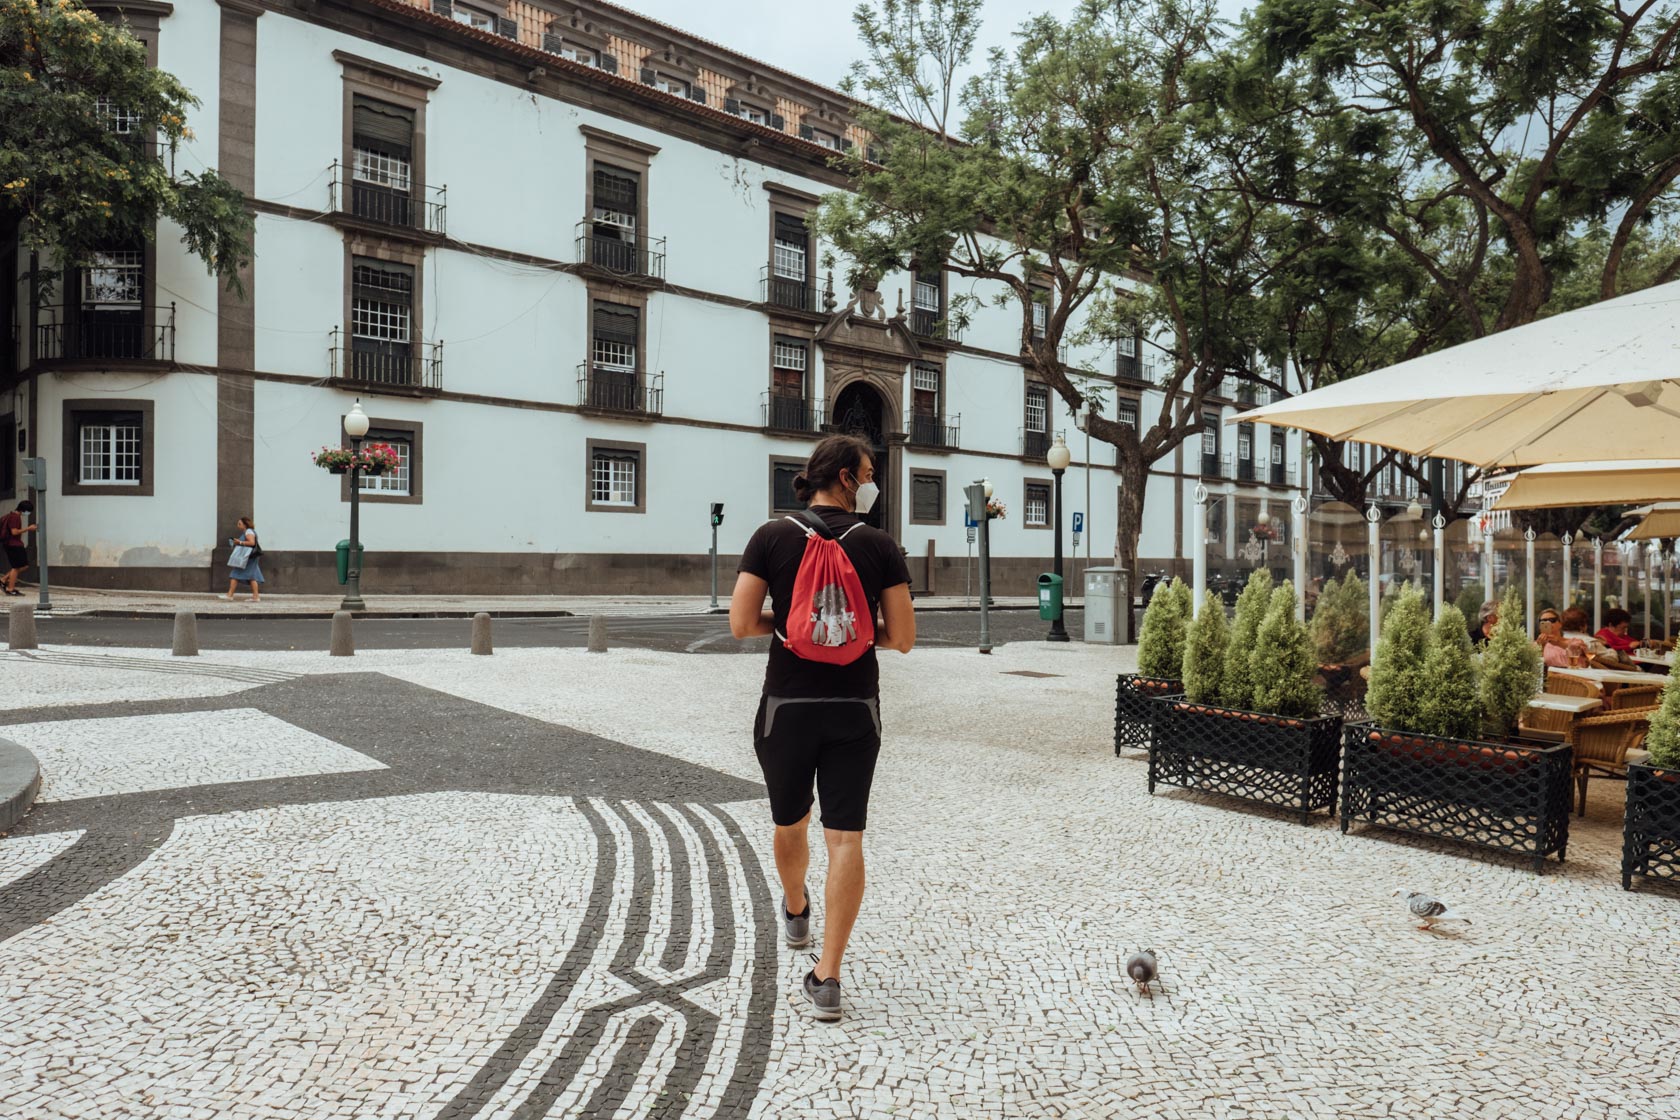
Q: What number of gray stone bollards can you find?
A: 5